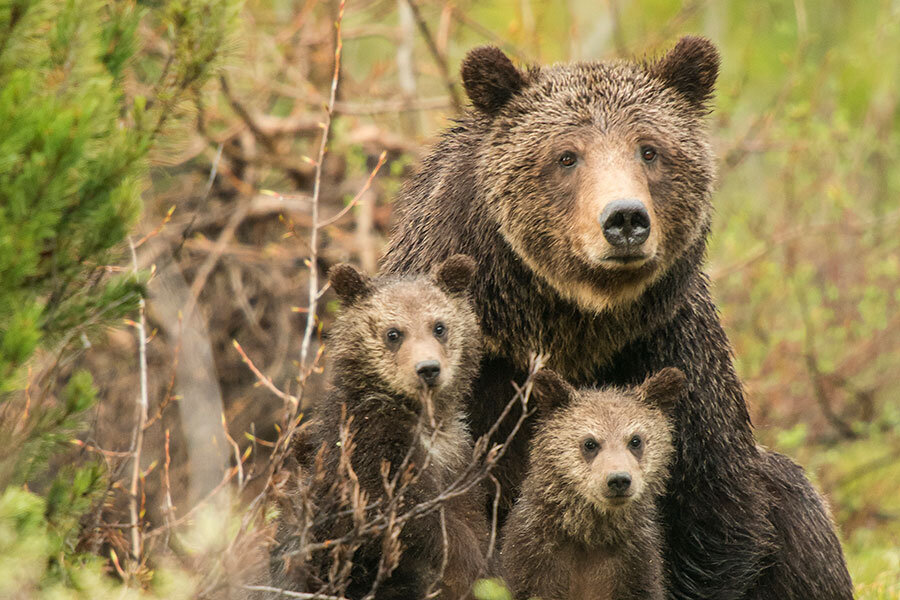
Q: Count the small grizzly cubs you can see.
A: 2